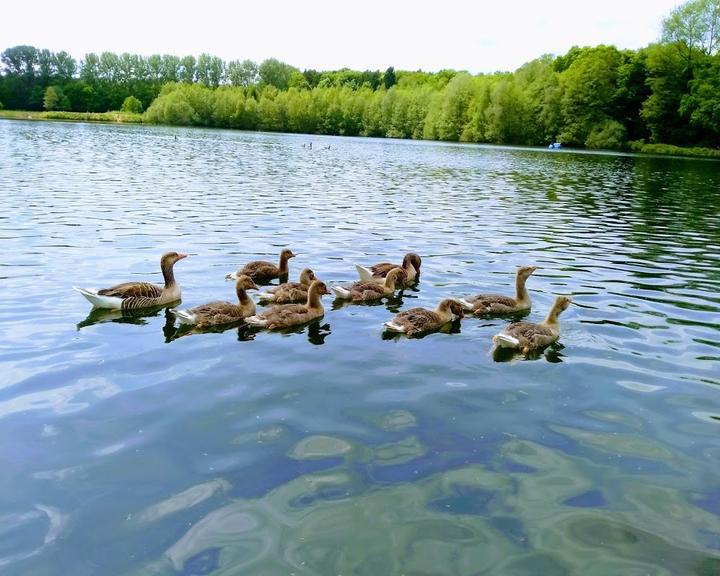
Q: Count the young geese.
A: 8